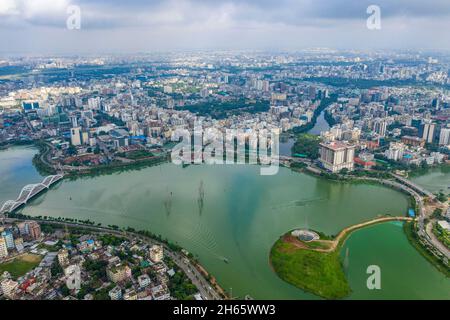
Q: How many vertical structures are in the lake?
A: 2